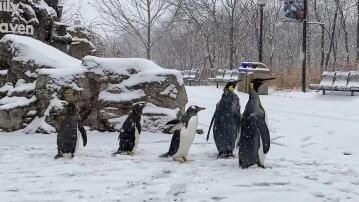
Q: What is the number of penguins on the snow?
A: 5